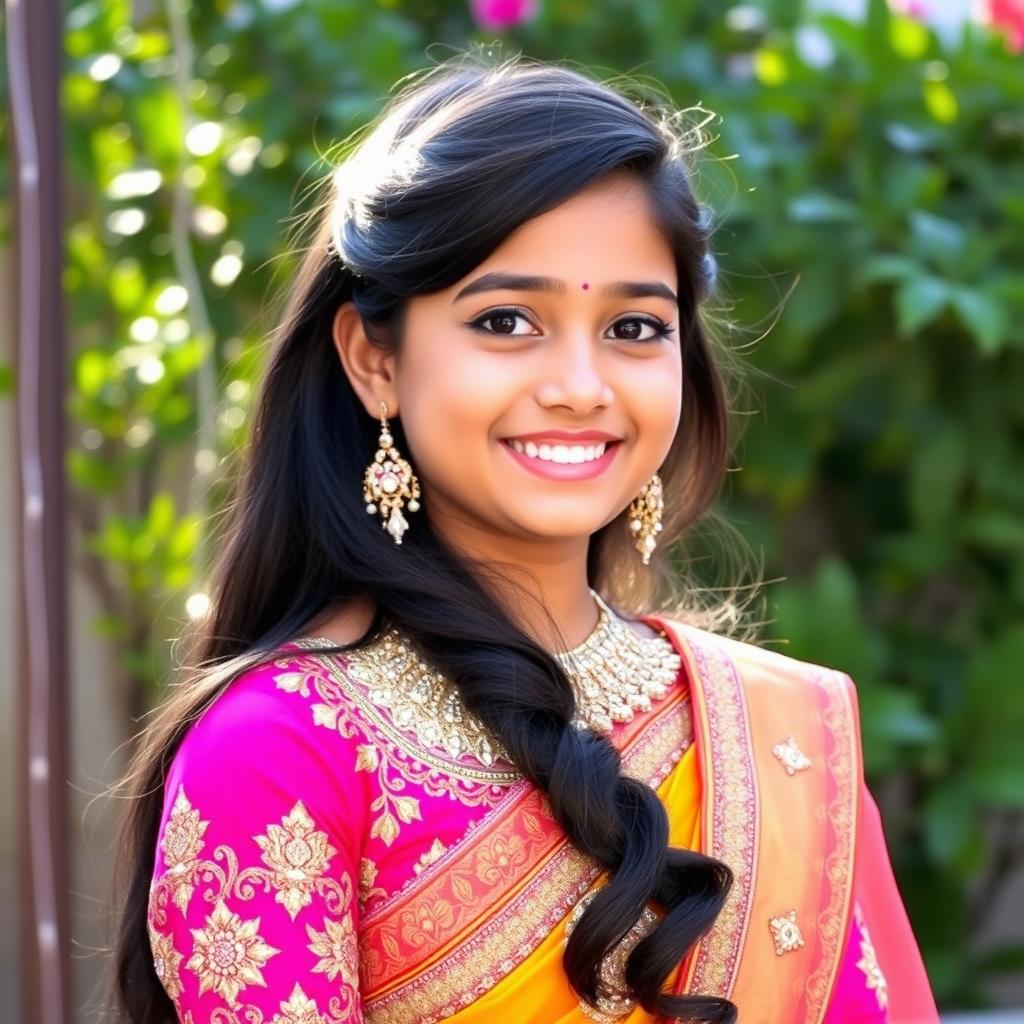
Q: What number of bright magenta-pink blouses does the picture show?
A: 1